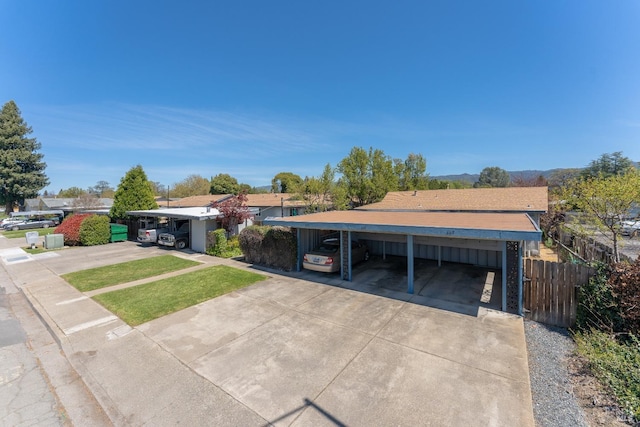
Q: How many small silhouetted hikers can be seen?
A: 0